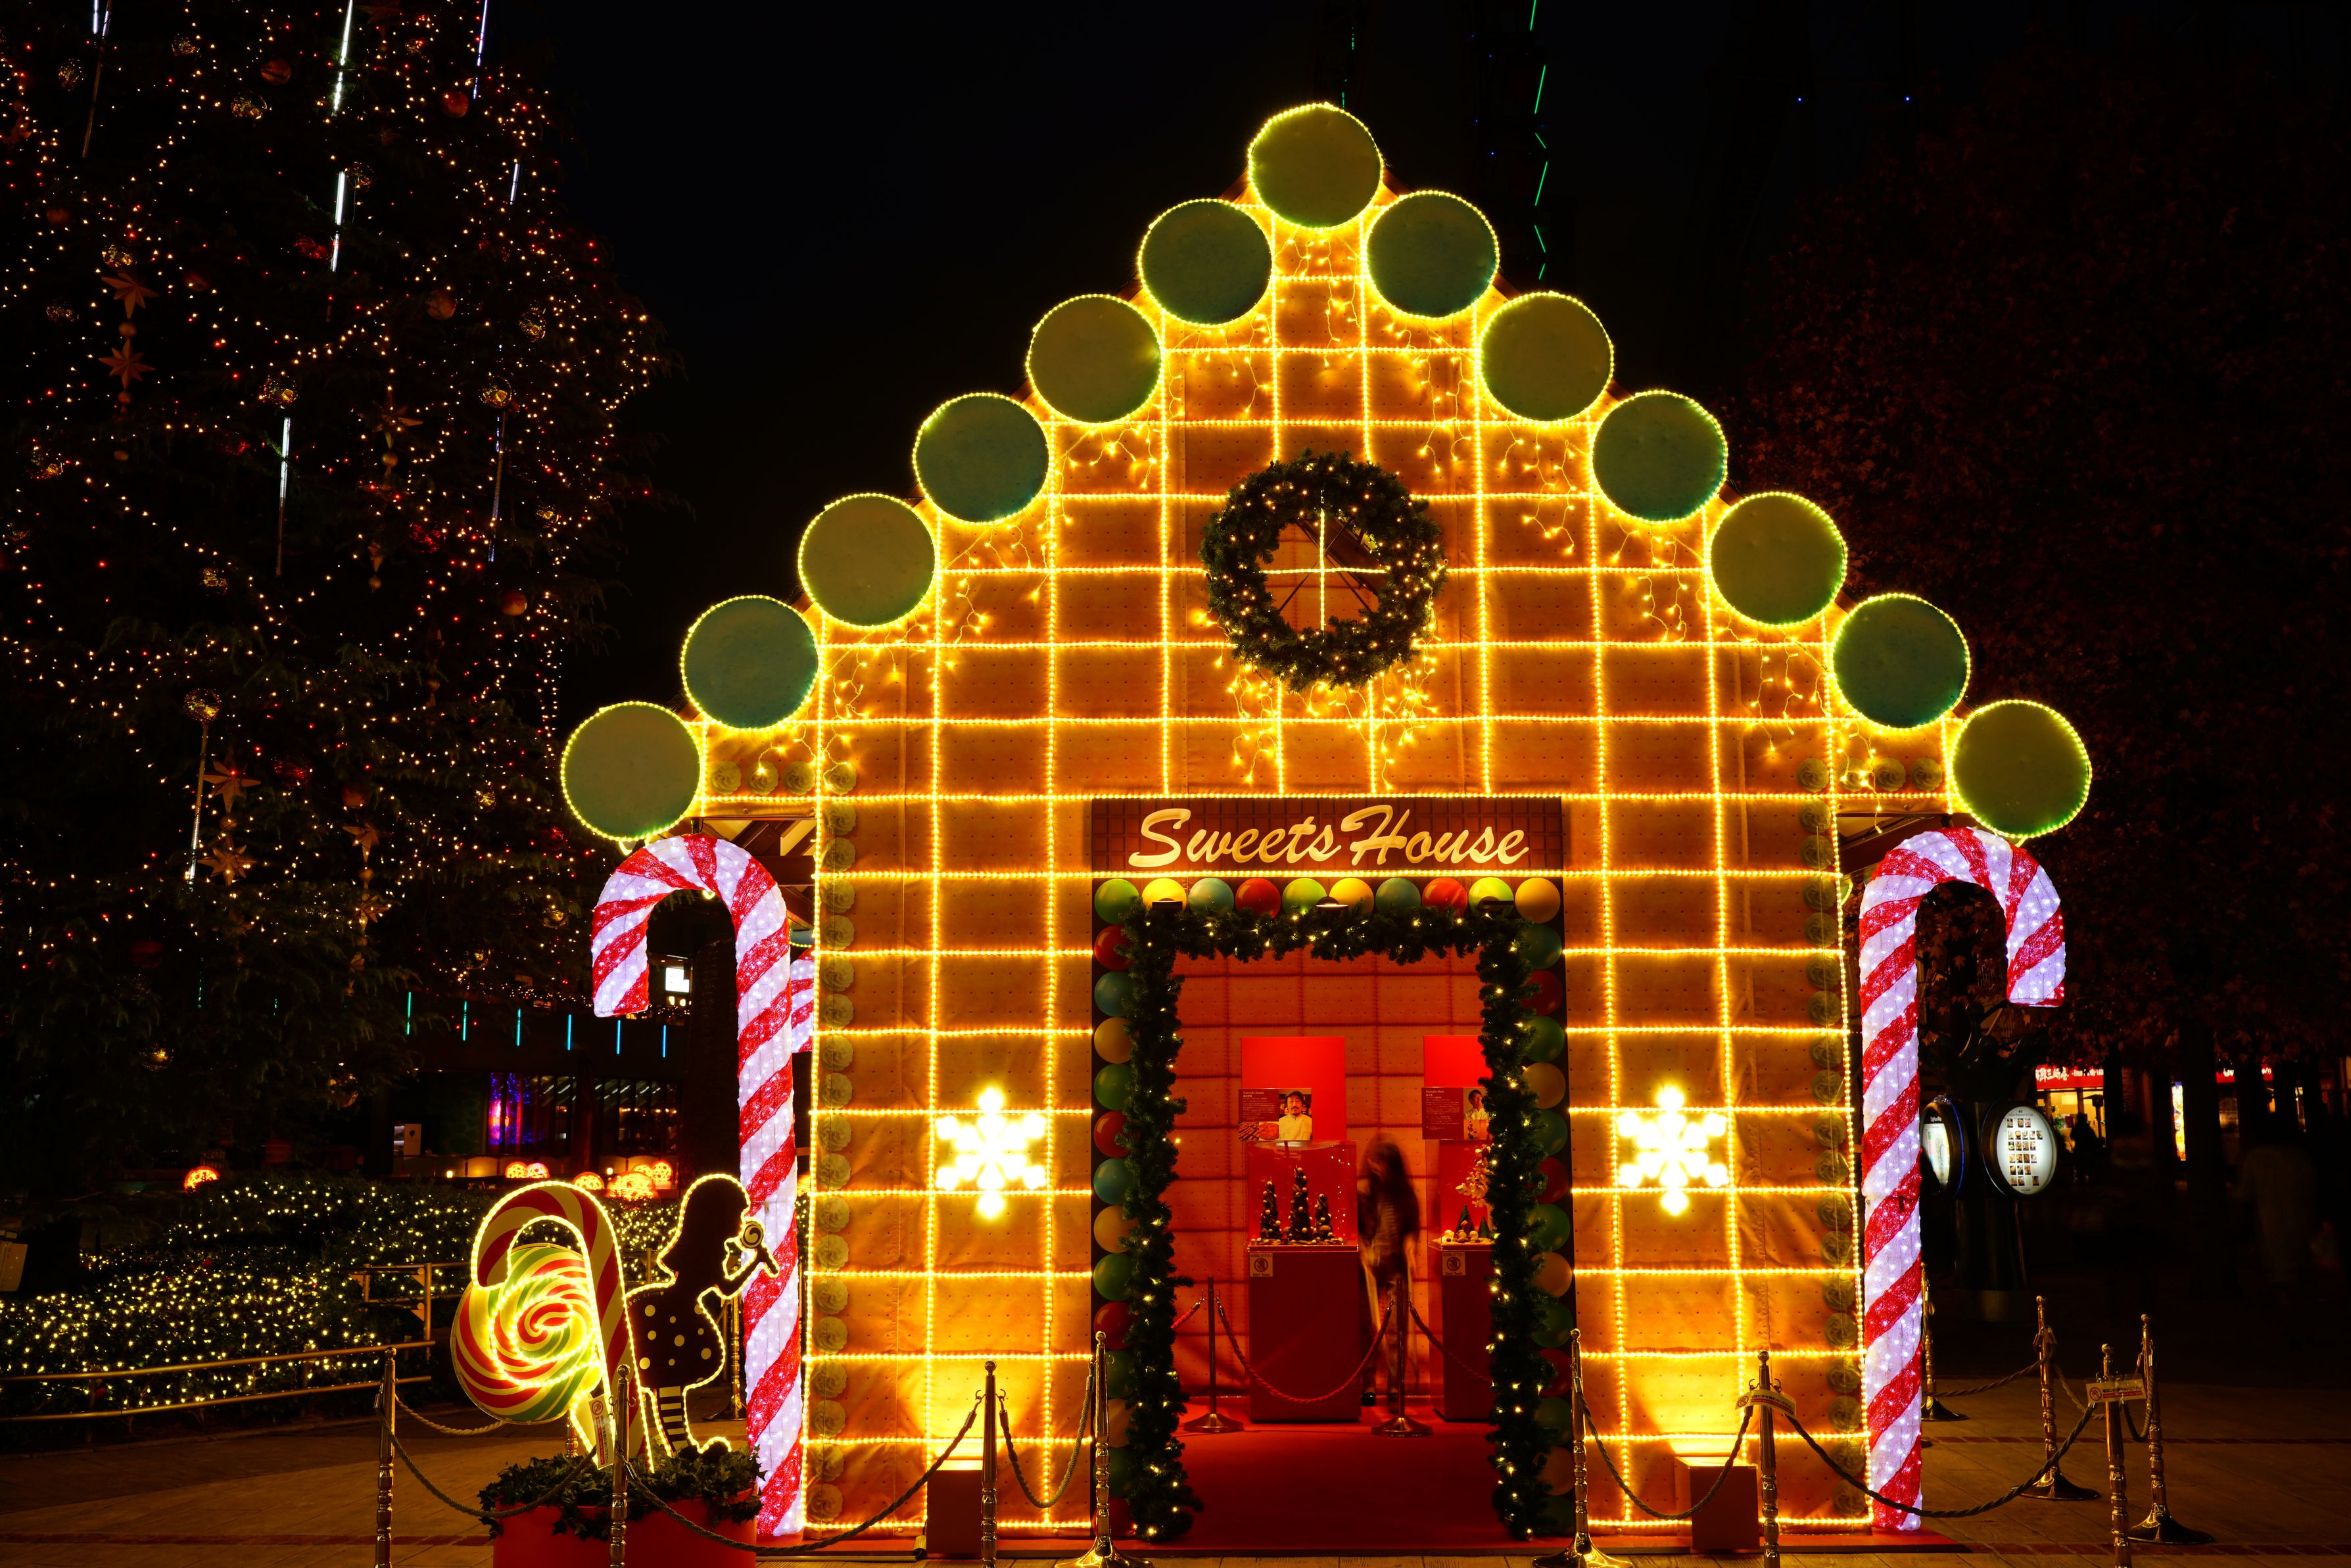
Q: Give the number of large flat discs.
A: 13